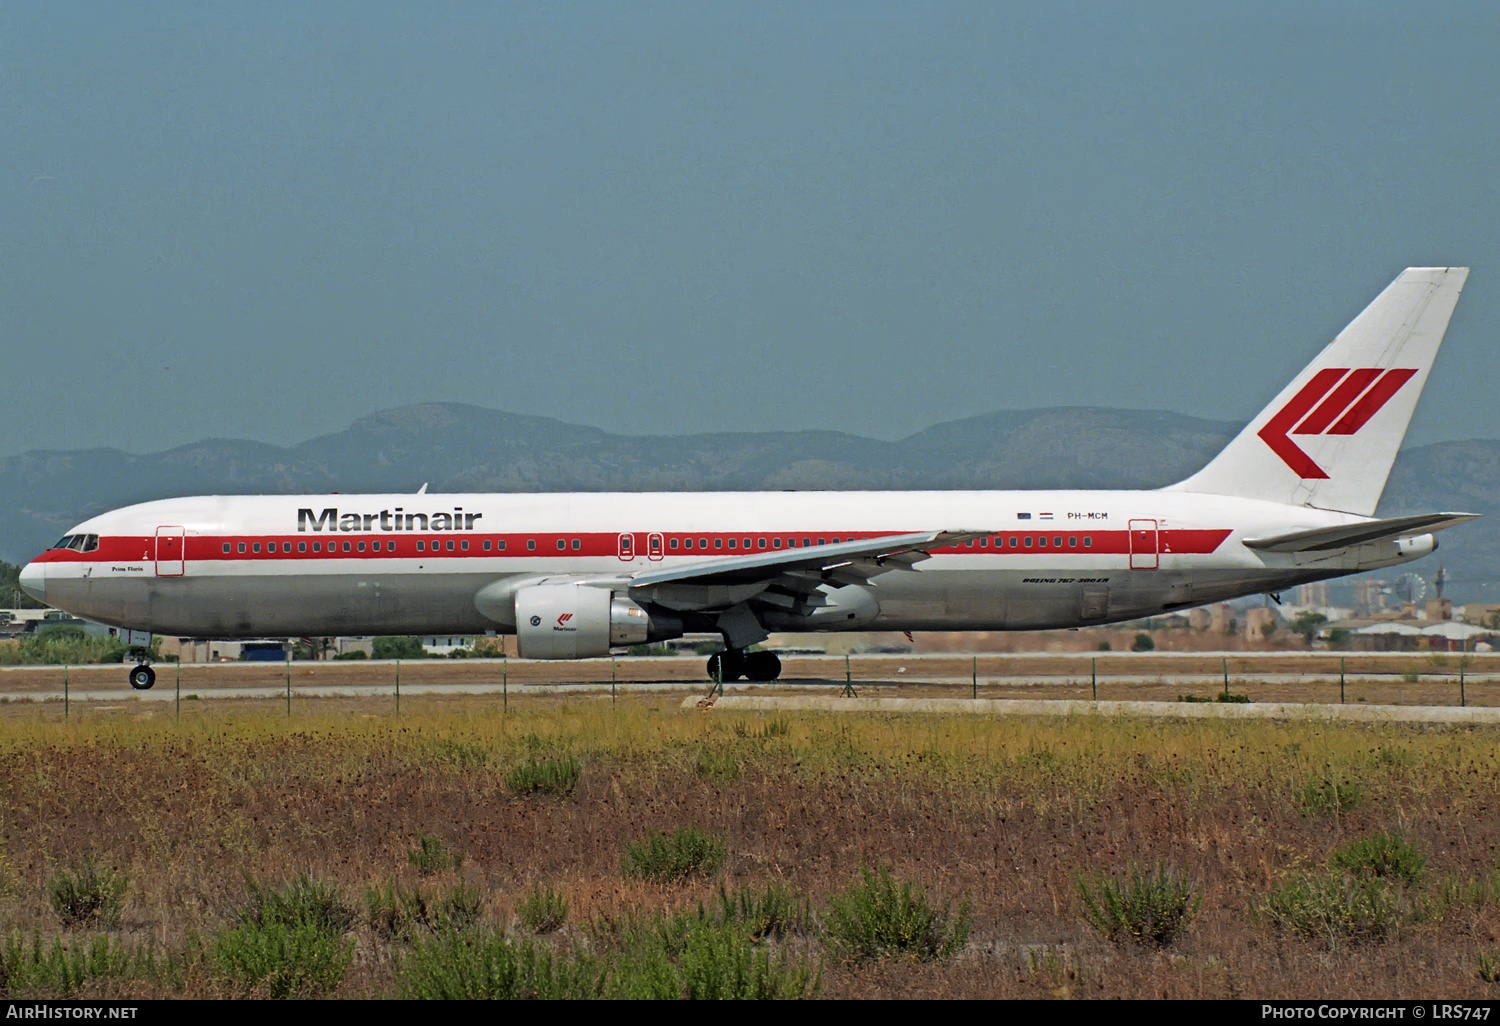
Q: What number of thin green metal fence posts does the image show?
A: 13